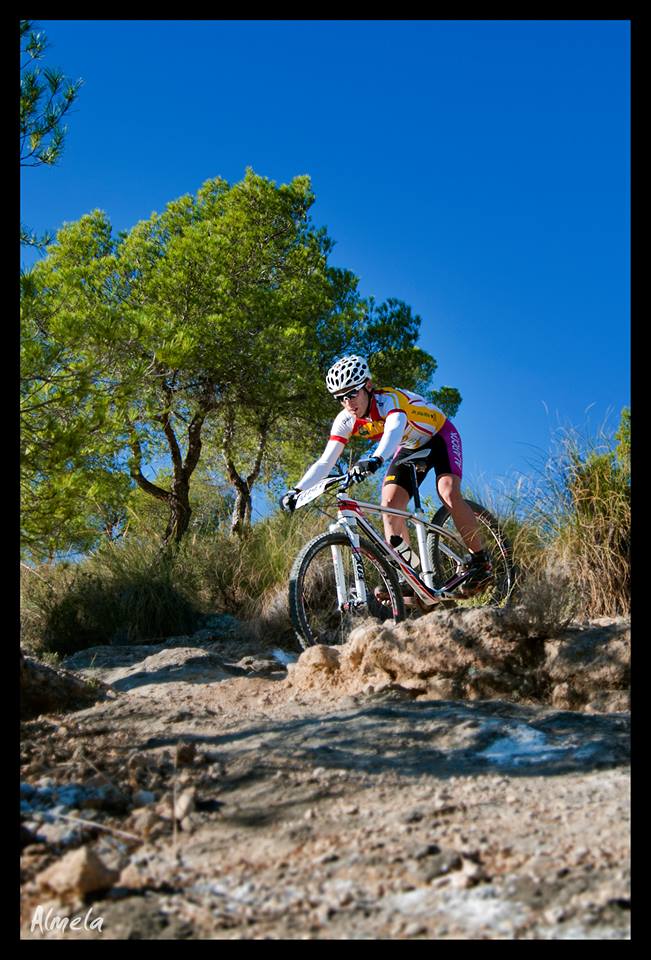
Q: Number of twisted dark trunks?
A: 2